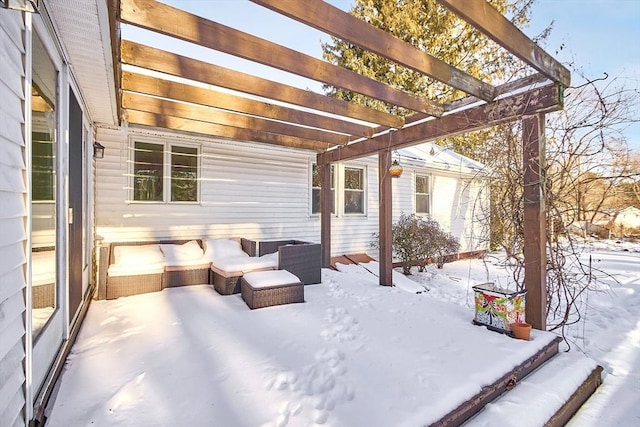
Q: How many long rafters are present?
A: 7